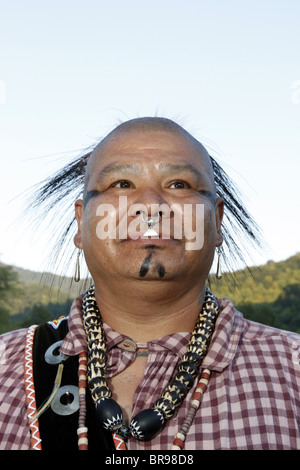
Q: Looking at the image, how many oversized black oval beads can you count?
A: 2